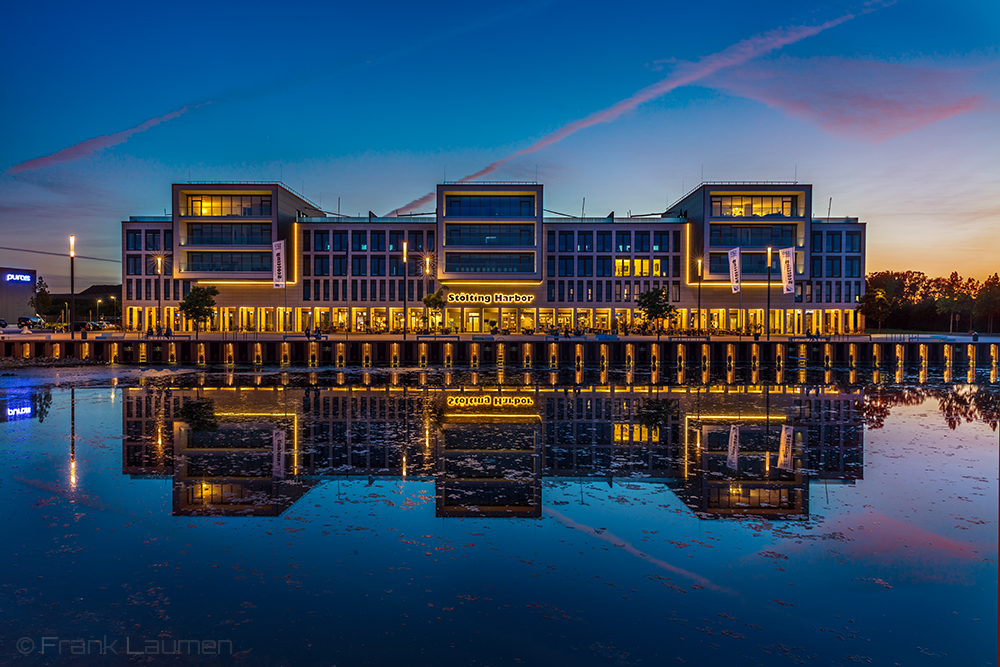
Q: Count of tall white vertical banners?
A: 3